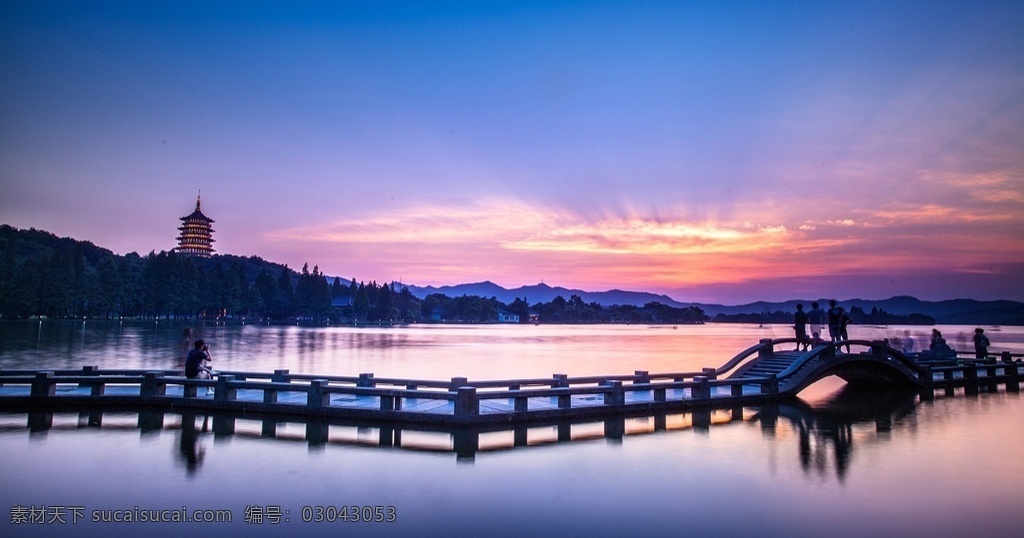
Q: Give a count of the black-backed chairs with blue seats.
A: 0